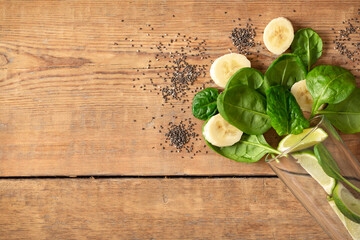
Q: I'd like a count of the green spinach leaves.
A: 10